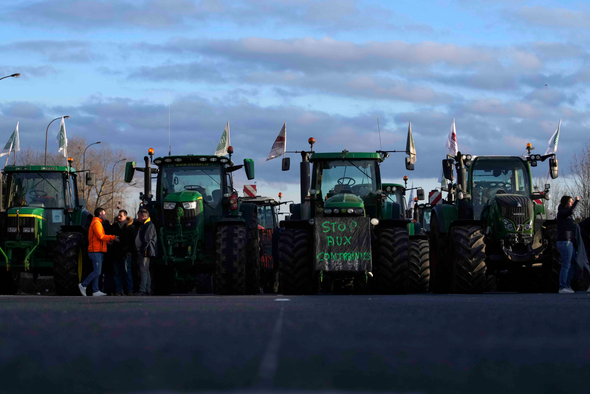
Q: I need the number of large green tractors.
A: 4